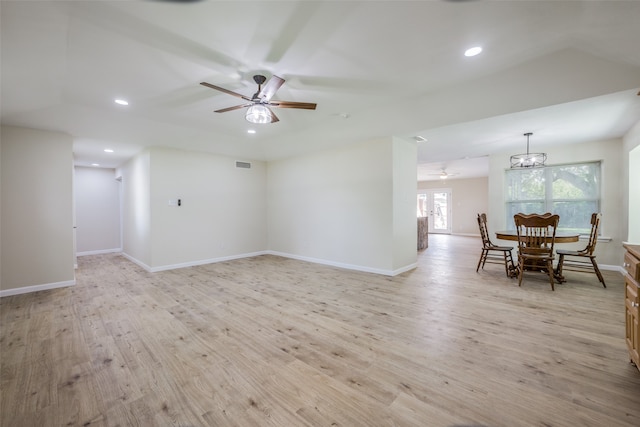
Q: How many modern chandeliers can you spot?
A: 1